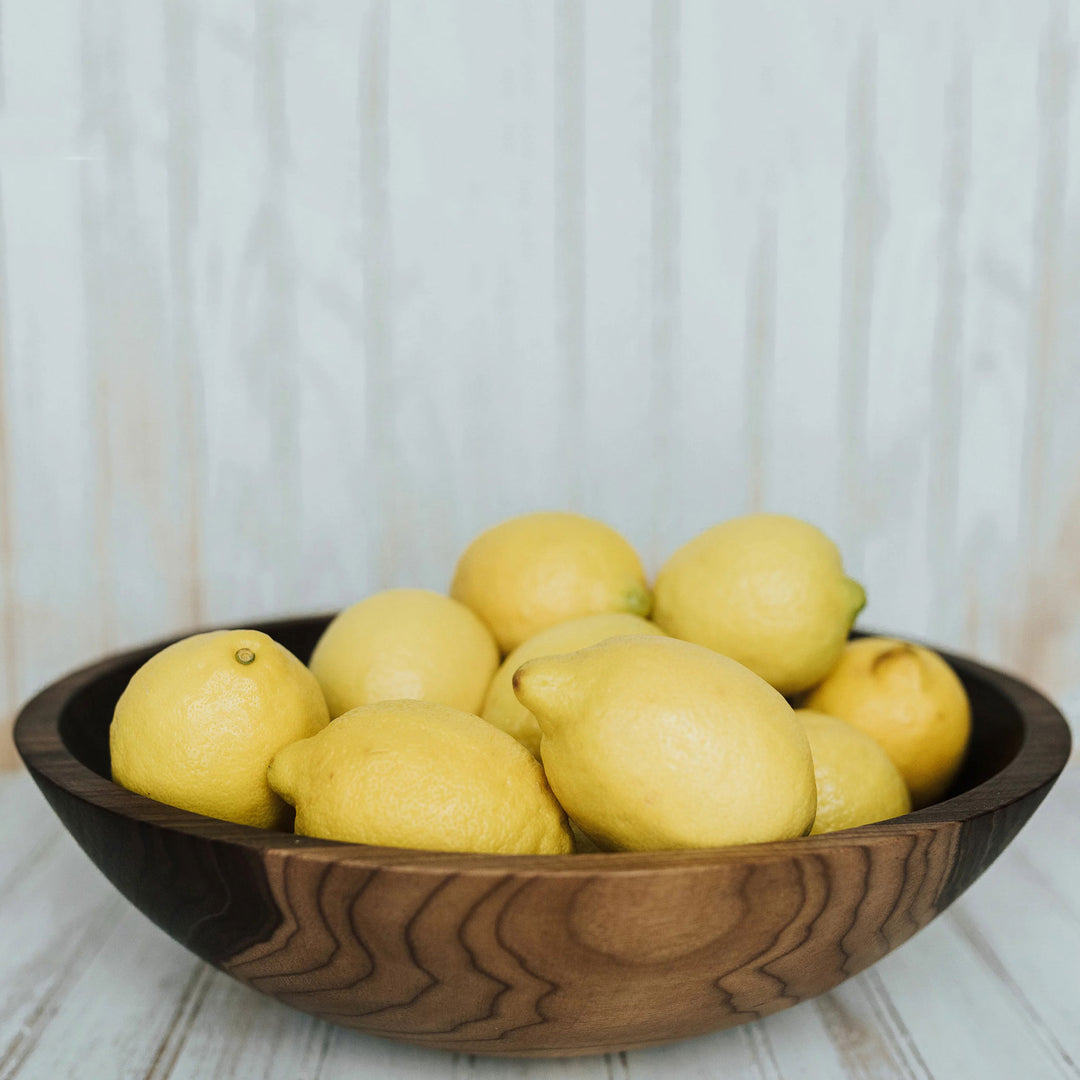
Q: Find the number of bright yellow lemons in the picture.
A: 9